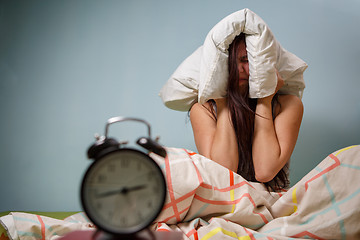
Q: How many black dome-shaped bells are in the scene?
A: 2